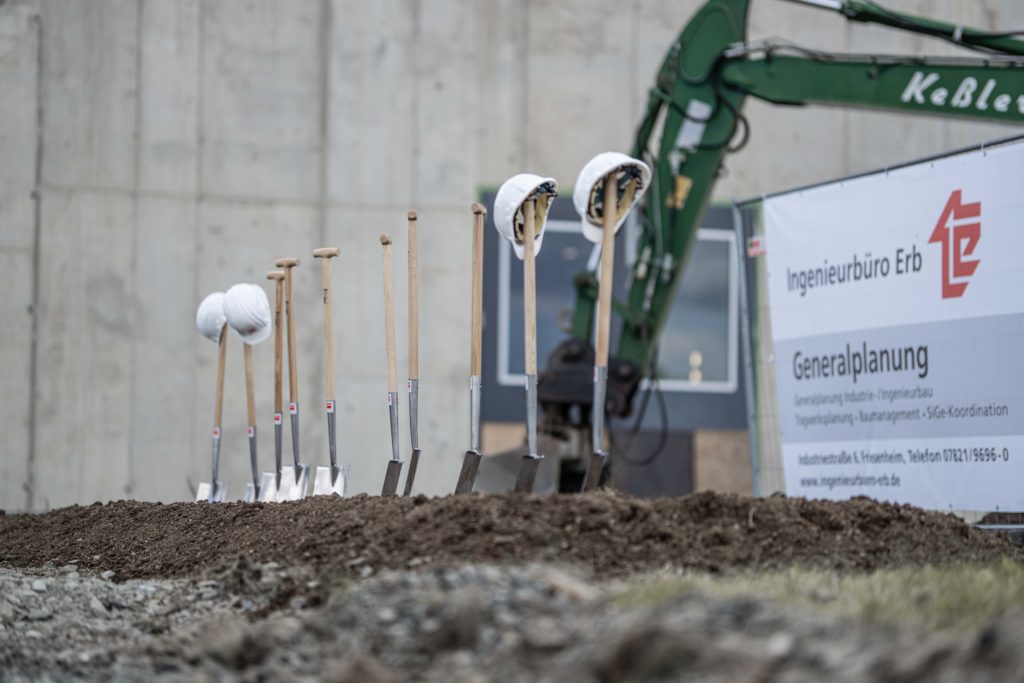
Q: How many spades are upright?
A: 10